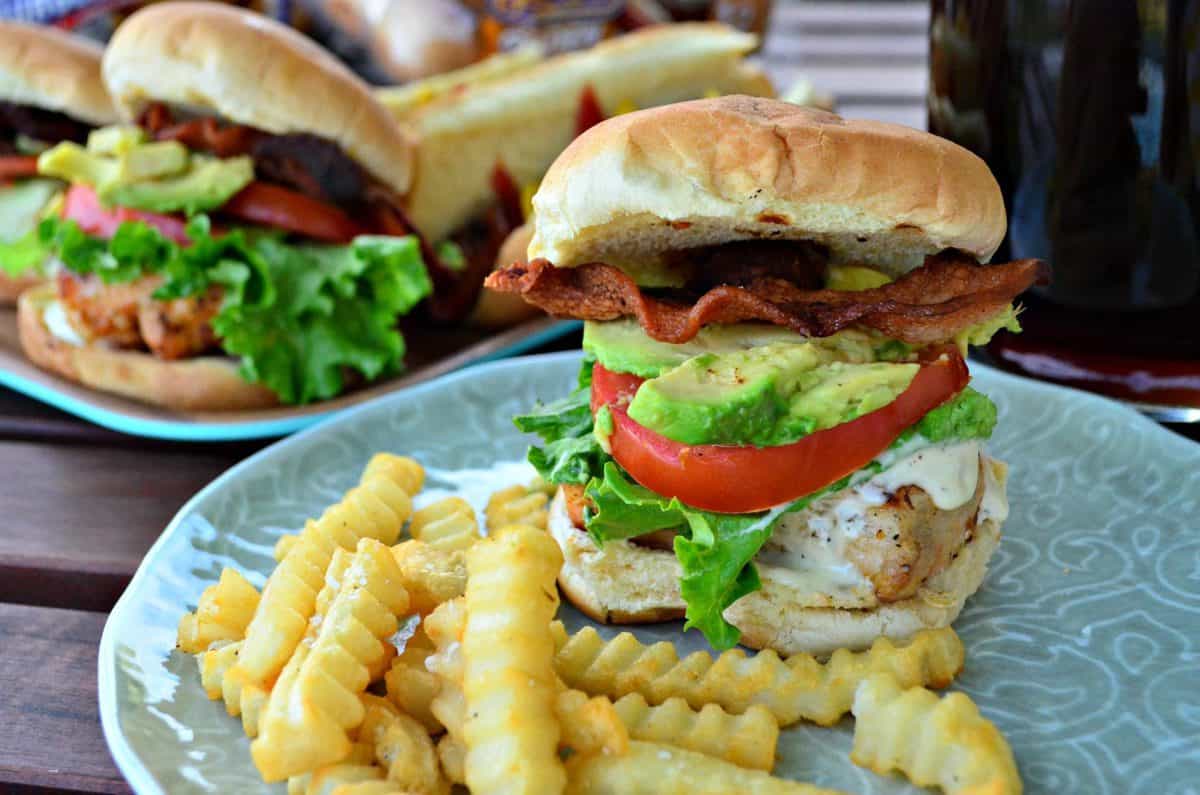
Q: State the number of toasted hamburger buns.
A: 3